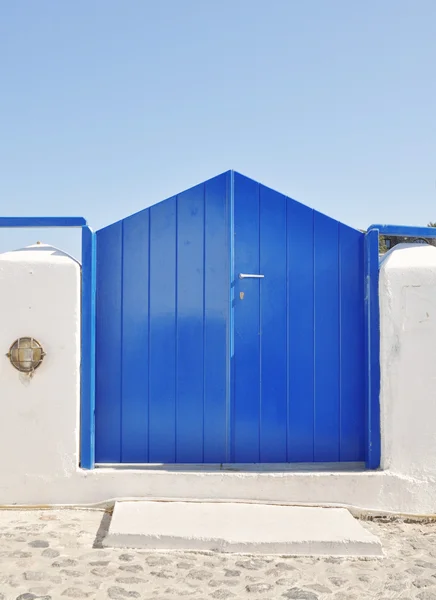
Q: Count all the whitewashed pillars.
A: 2